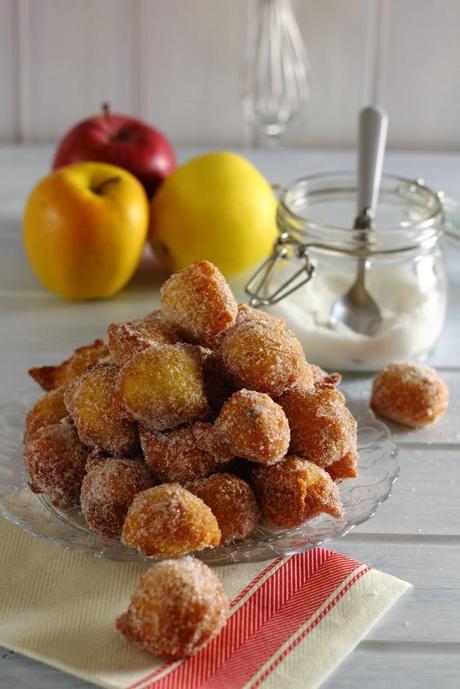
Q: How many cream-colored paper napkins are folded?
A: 1